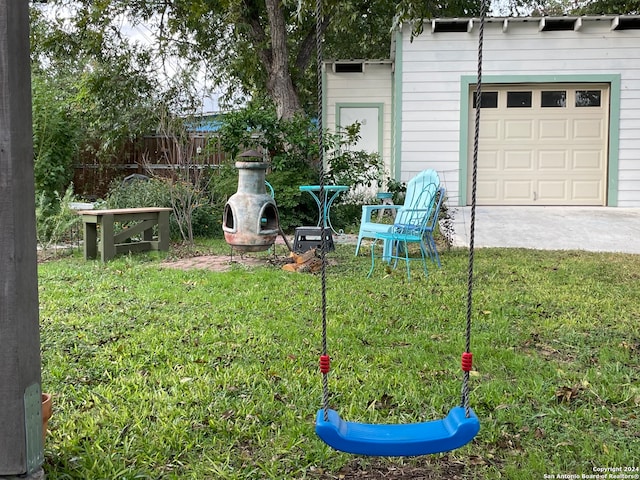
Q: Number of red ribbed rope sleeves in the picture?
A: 2